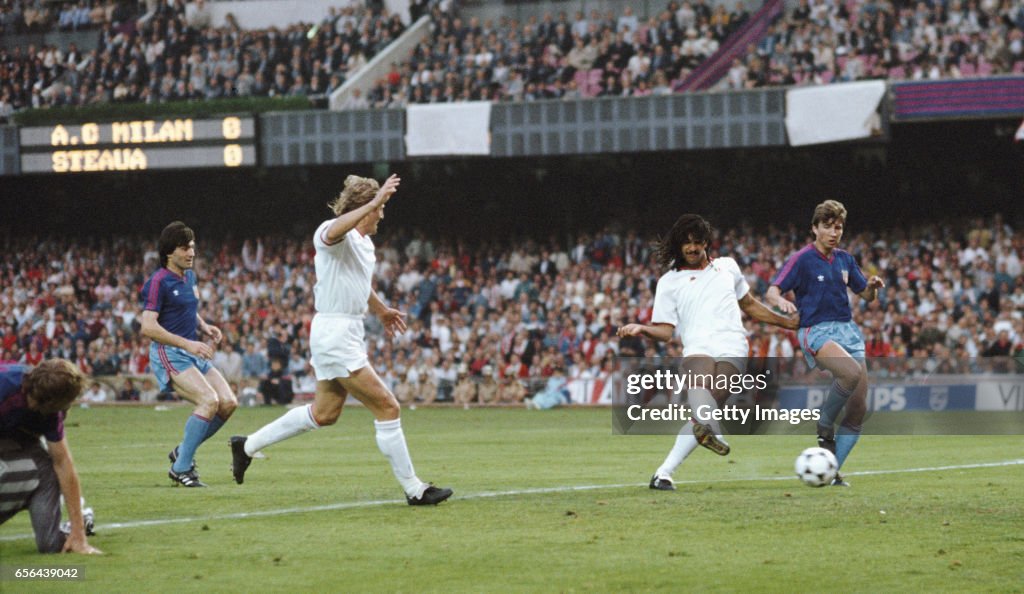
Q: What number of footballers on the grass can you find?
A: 5